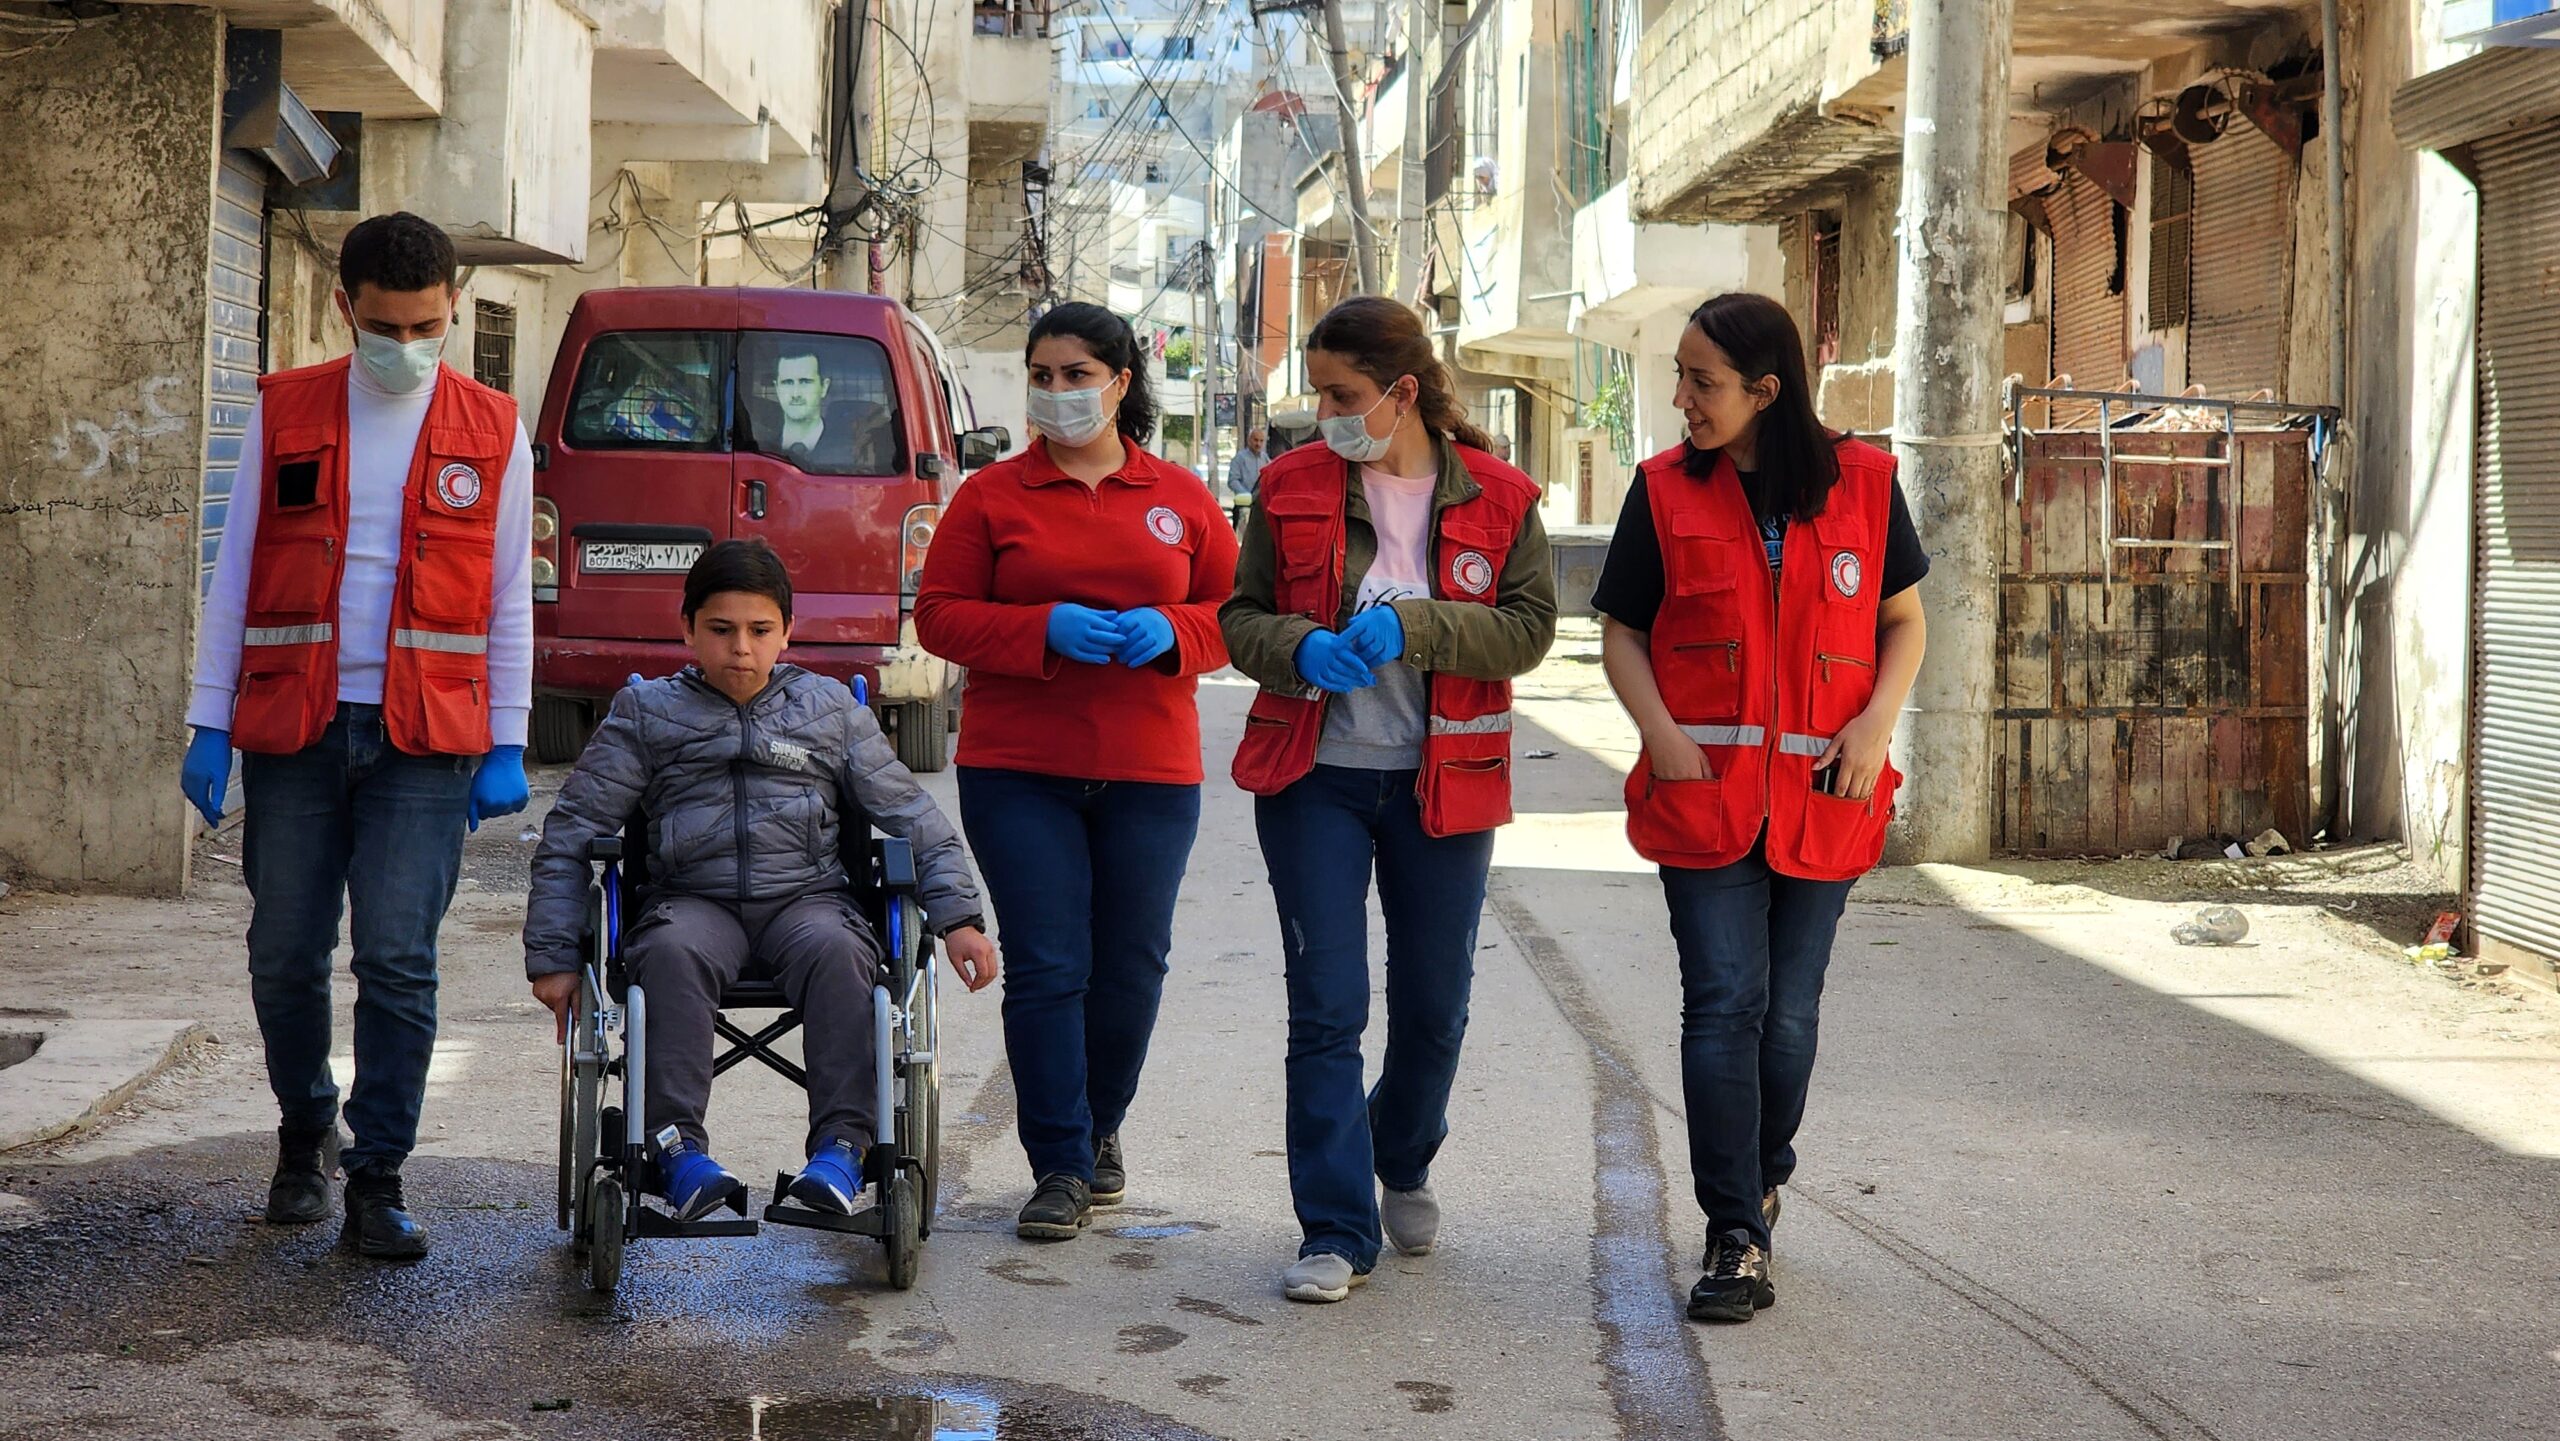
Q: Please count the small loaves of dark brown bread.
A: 0